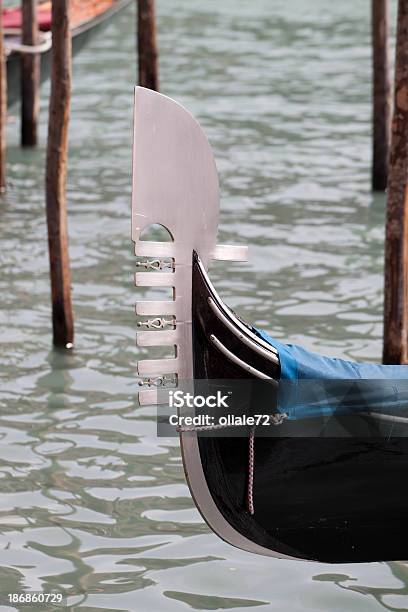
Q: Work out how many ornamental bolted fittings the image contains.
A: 3